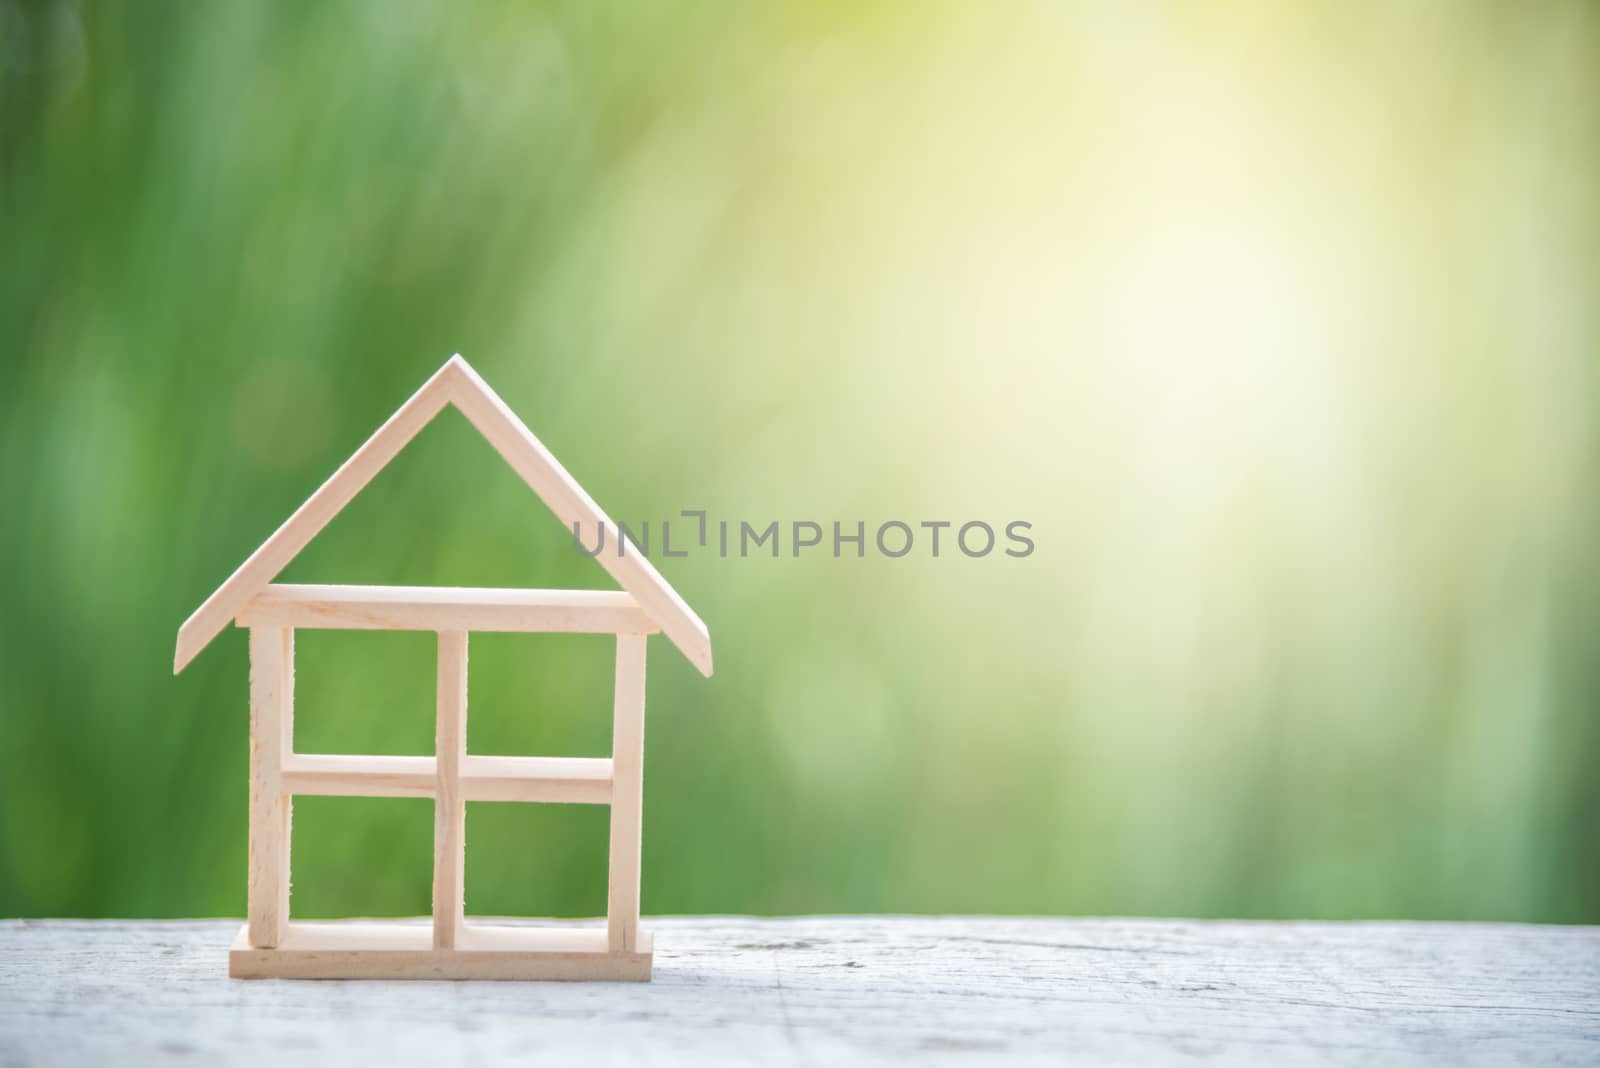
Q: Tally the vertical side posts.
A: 2